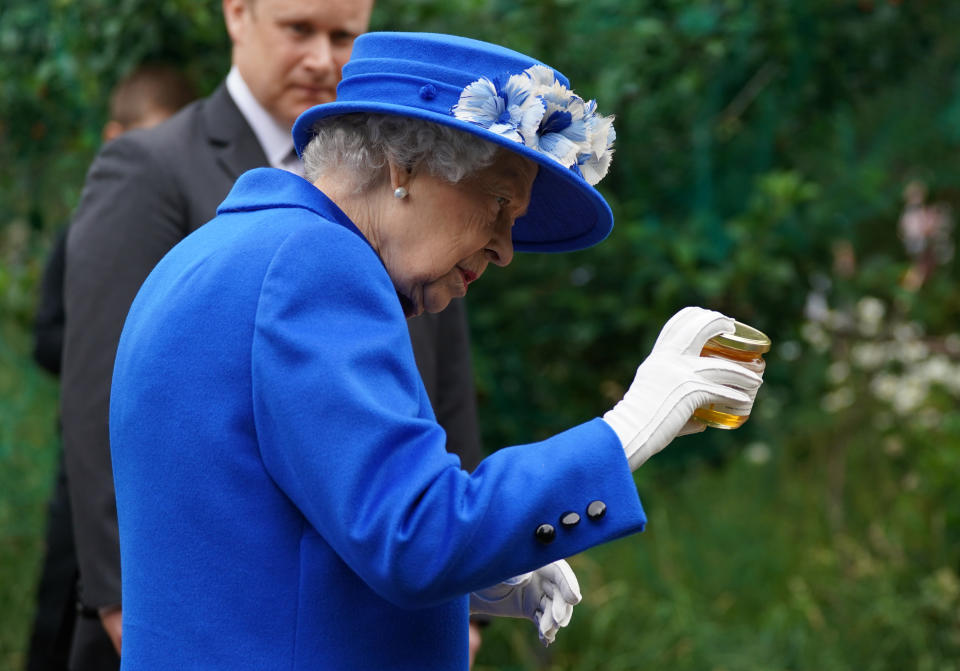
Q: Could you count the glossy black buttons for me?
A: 3